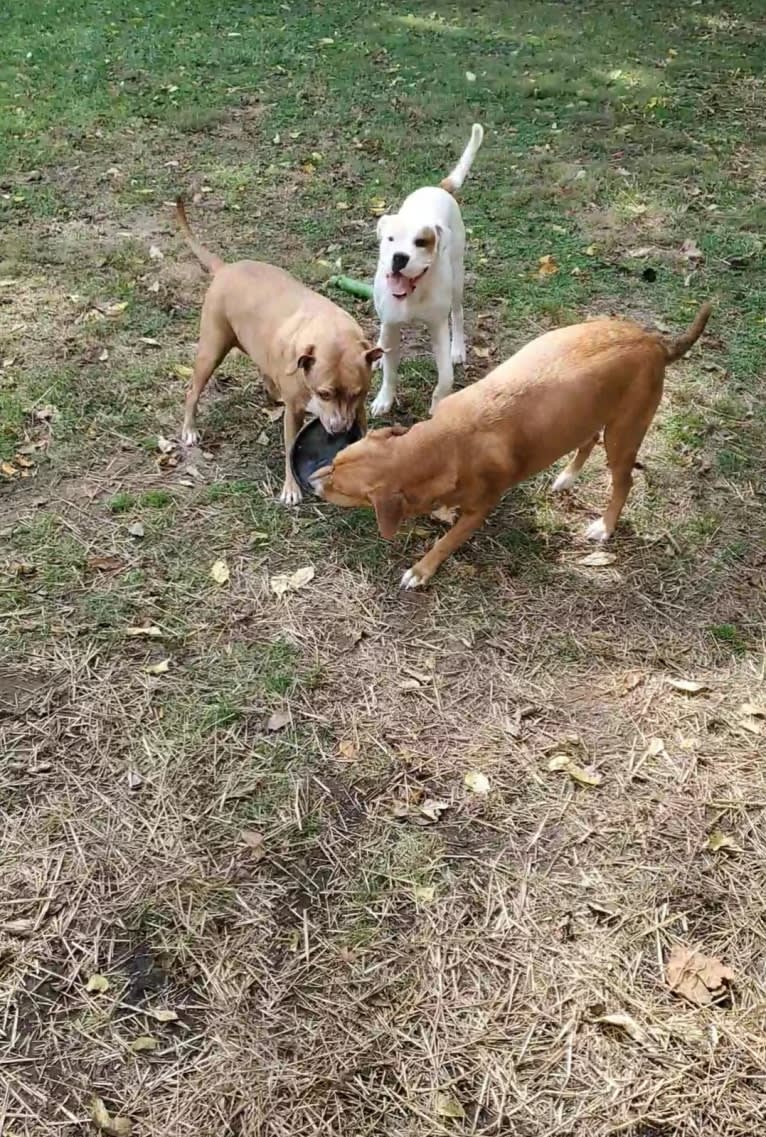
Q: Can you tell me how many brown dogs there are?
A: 2